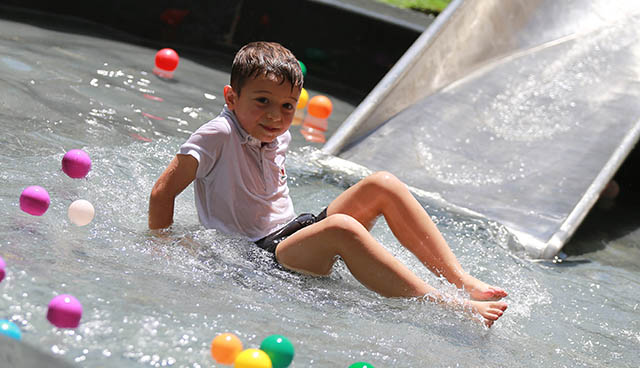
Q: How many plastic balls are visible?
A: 14